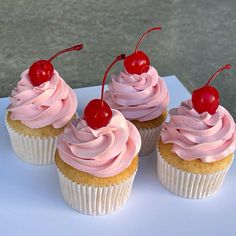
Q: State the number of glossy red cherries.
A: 4